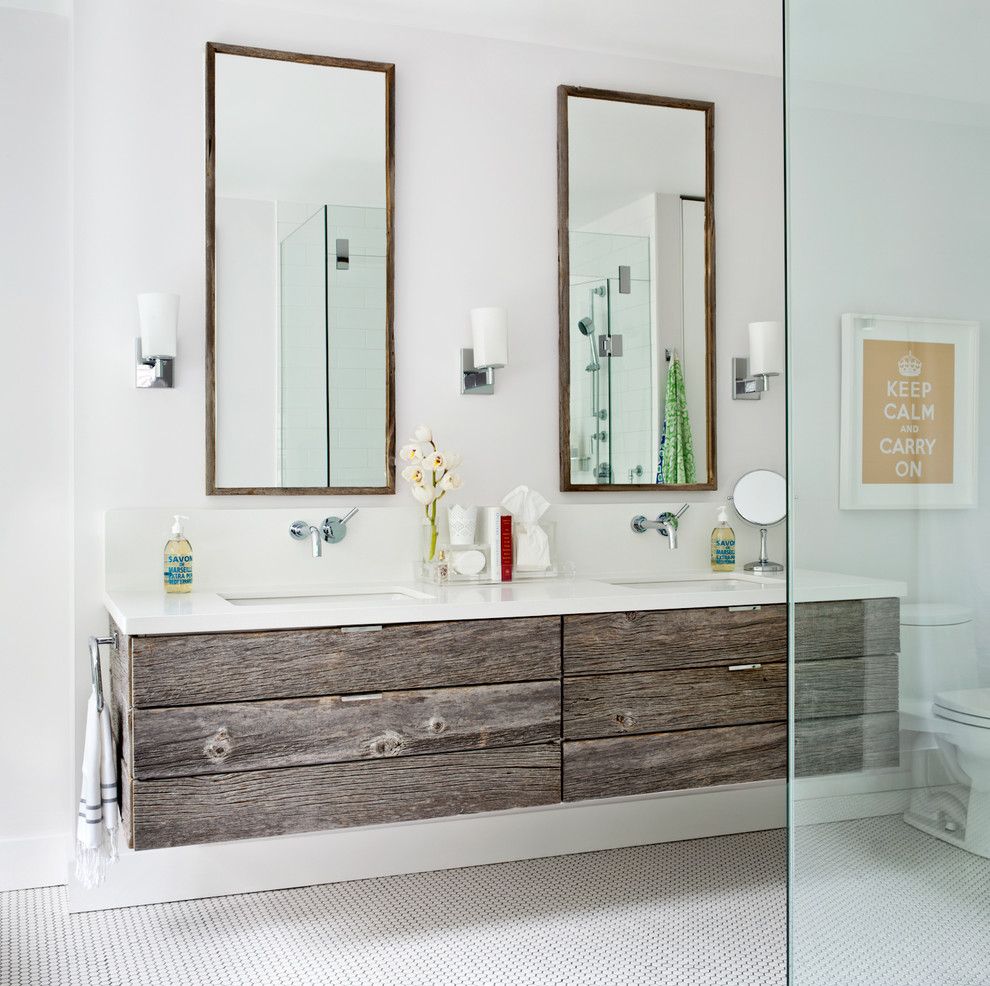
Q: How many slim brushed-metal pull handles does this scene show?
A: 4